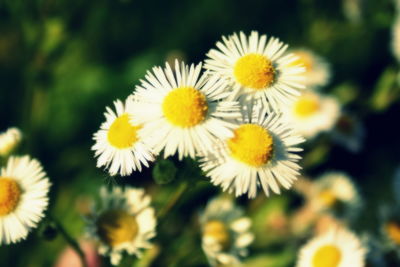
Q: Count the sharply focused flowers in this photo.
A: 4